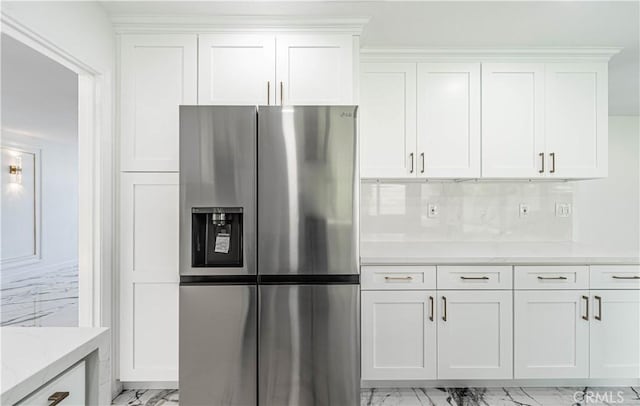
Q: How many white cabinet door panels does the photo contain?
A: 12